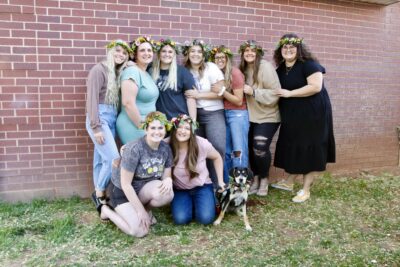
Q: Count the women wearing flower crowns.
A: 9